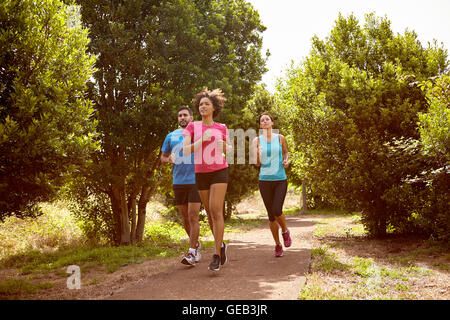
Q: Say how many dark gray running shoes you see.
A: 2